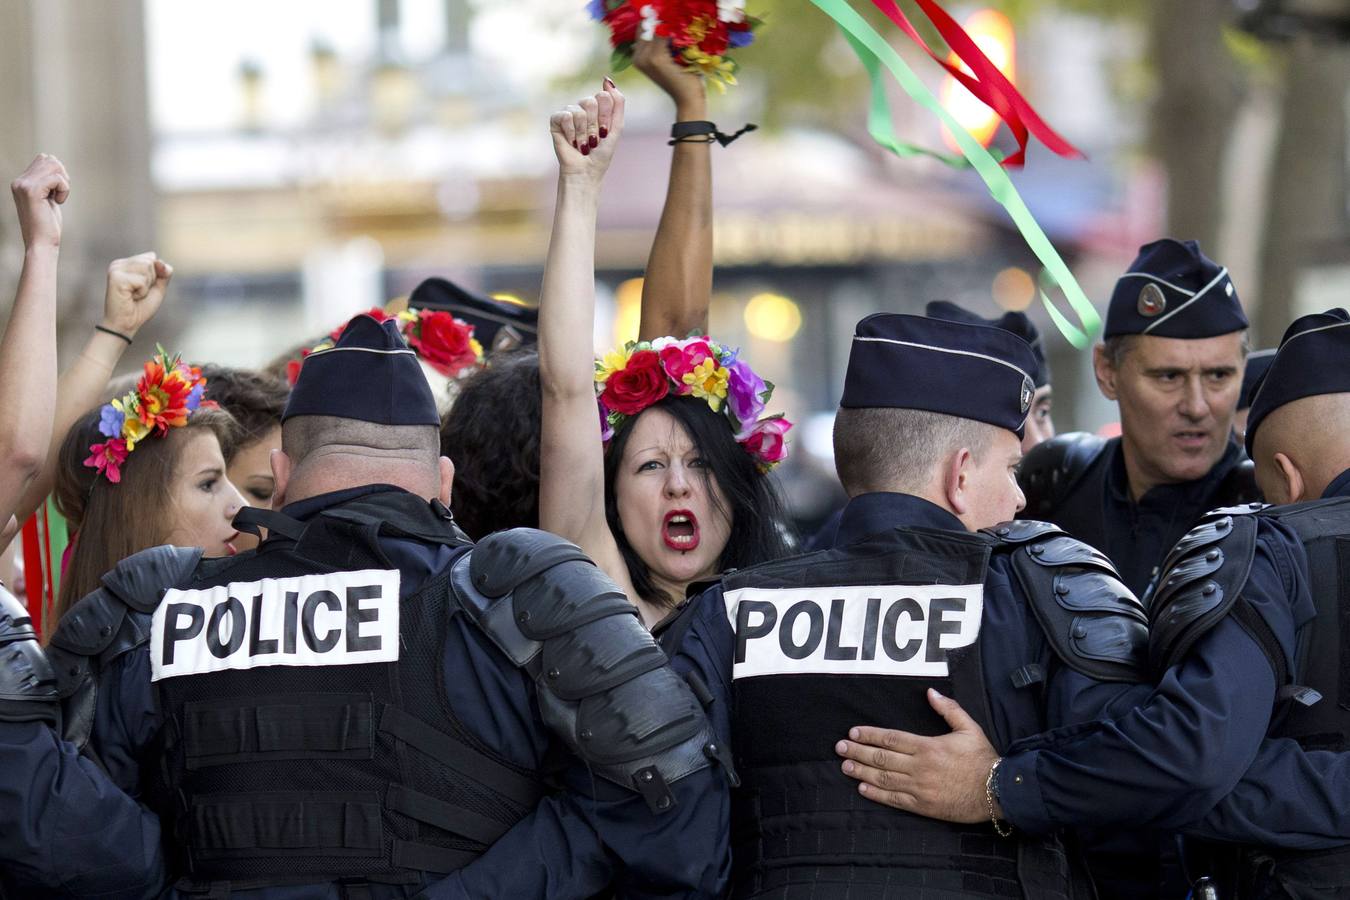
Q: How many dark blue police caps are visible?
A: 7